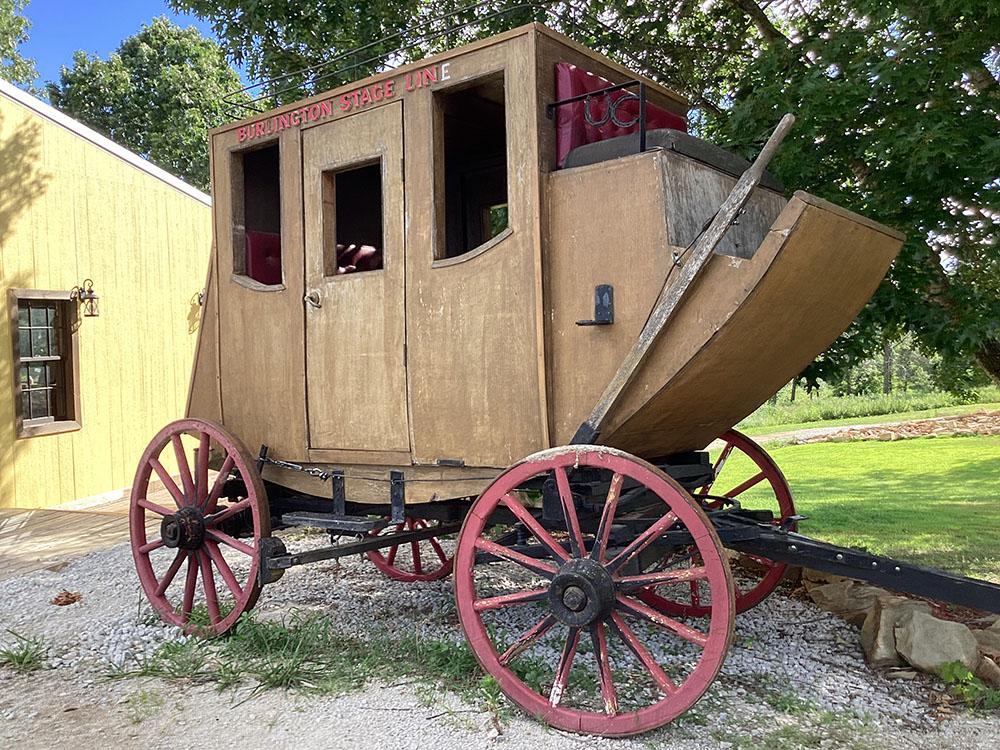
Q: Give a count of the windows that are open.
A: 3